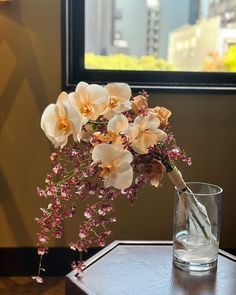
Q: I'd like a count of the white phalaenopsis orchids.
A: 6